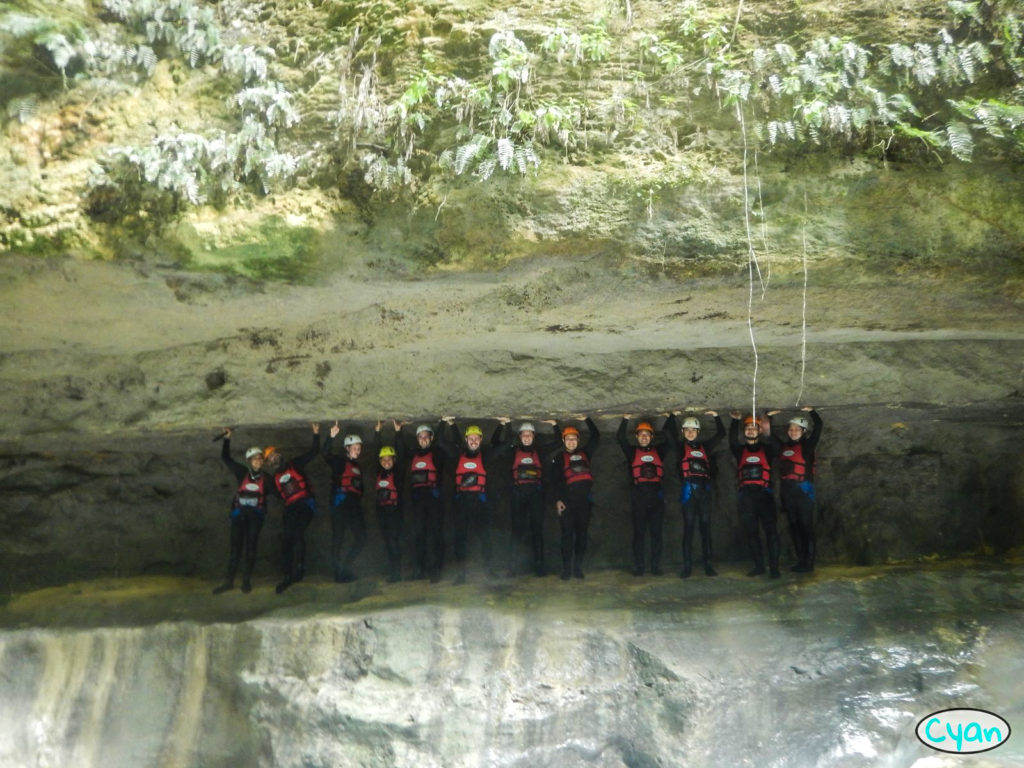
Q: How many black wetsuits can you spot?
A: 12